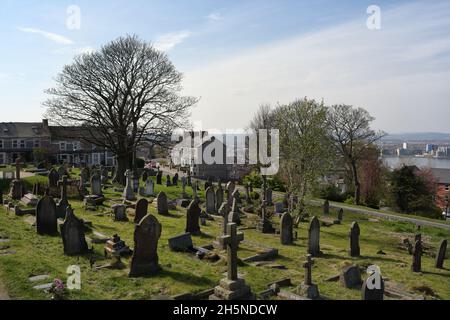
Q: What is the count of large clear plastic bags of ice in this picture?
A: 0